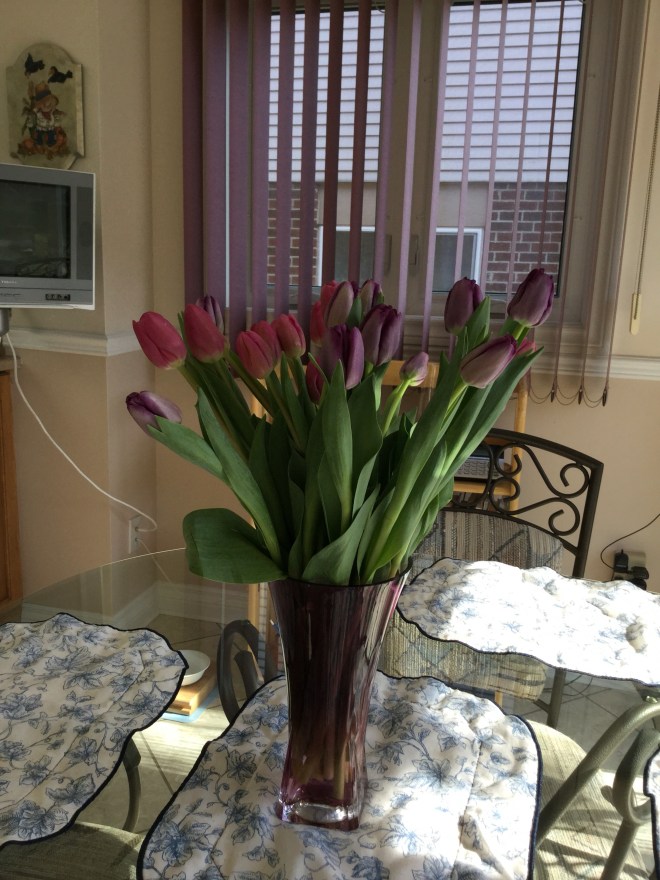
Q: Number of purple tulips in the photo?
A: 10